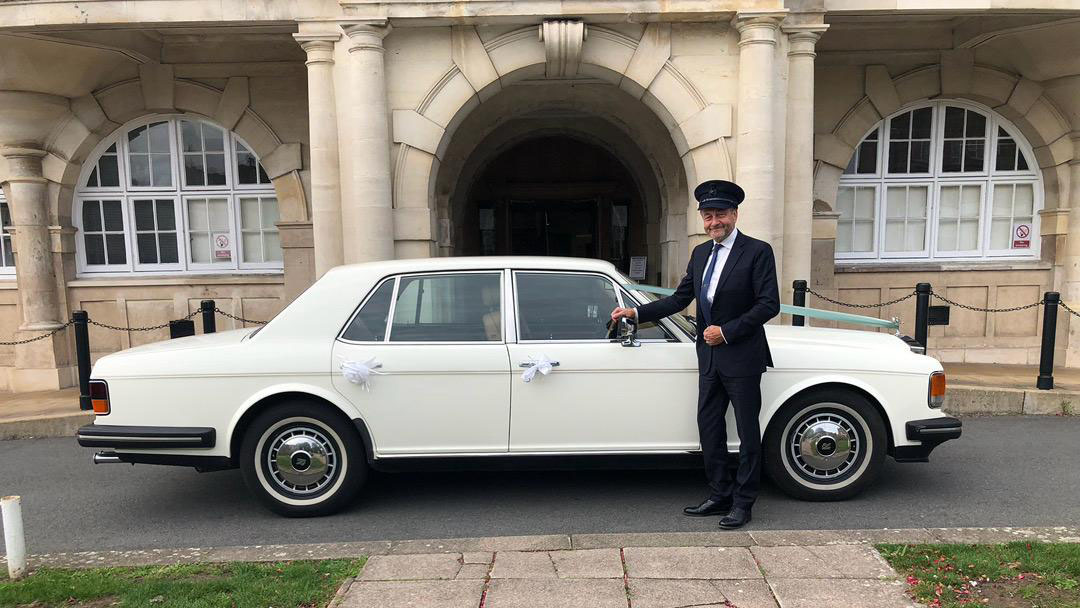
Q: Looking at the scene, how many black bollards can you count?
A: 5